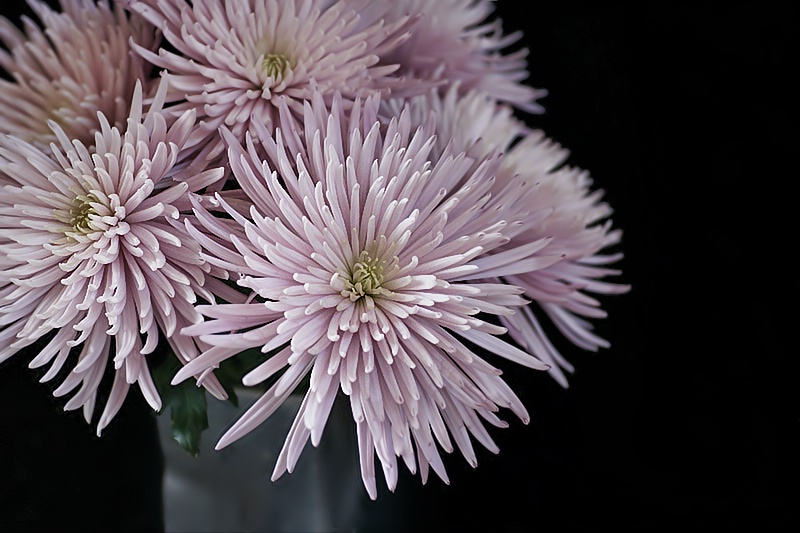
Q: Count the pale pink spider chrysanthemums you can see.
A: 6